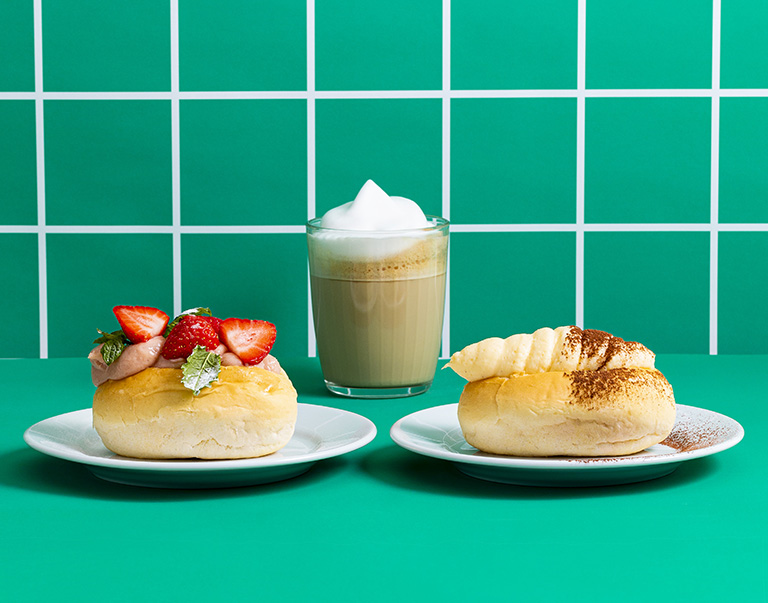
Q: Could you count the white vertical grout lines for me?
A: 6